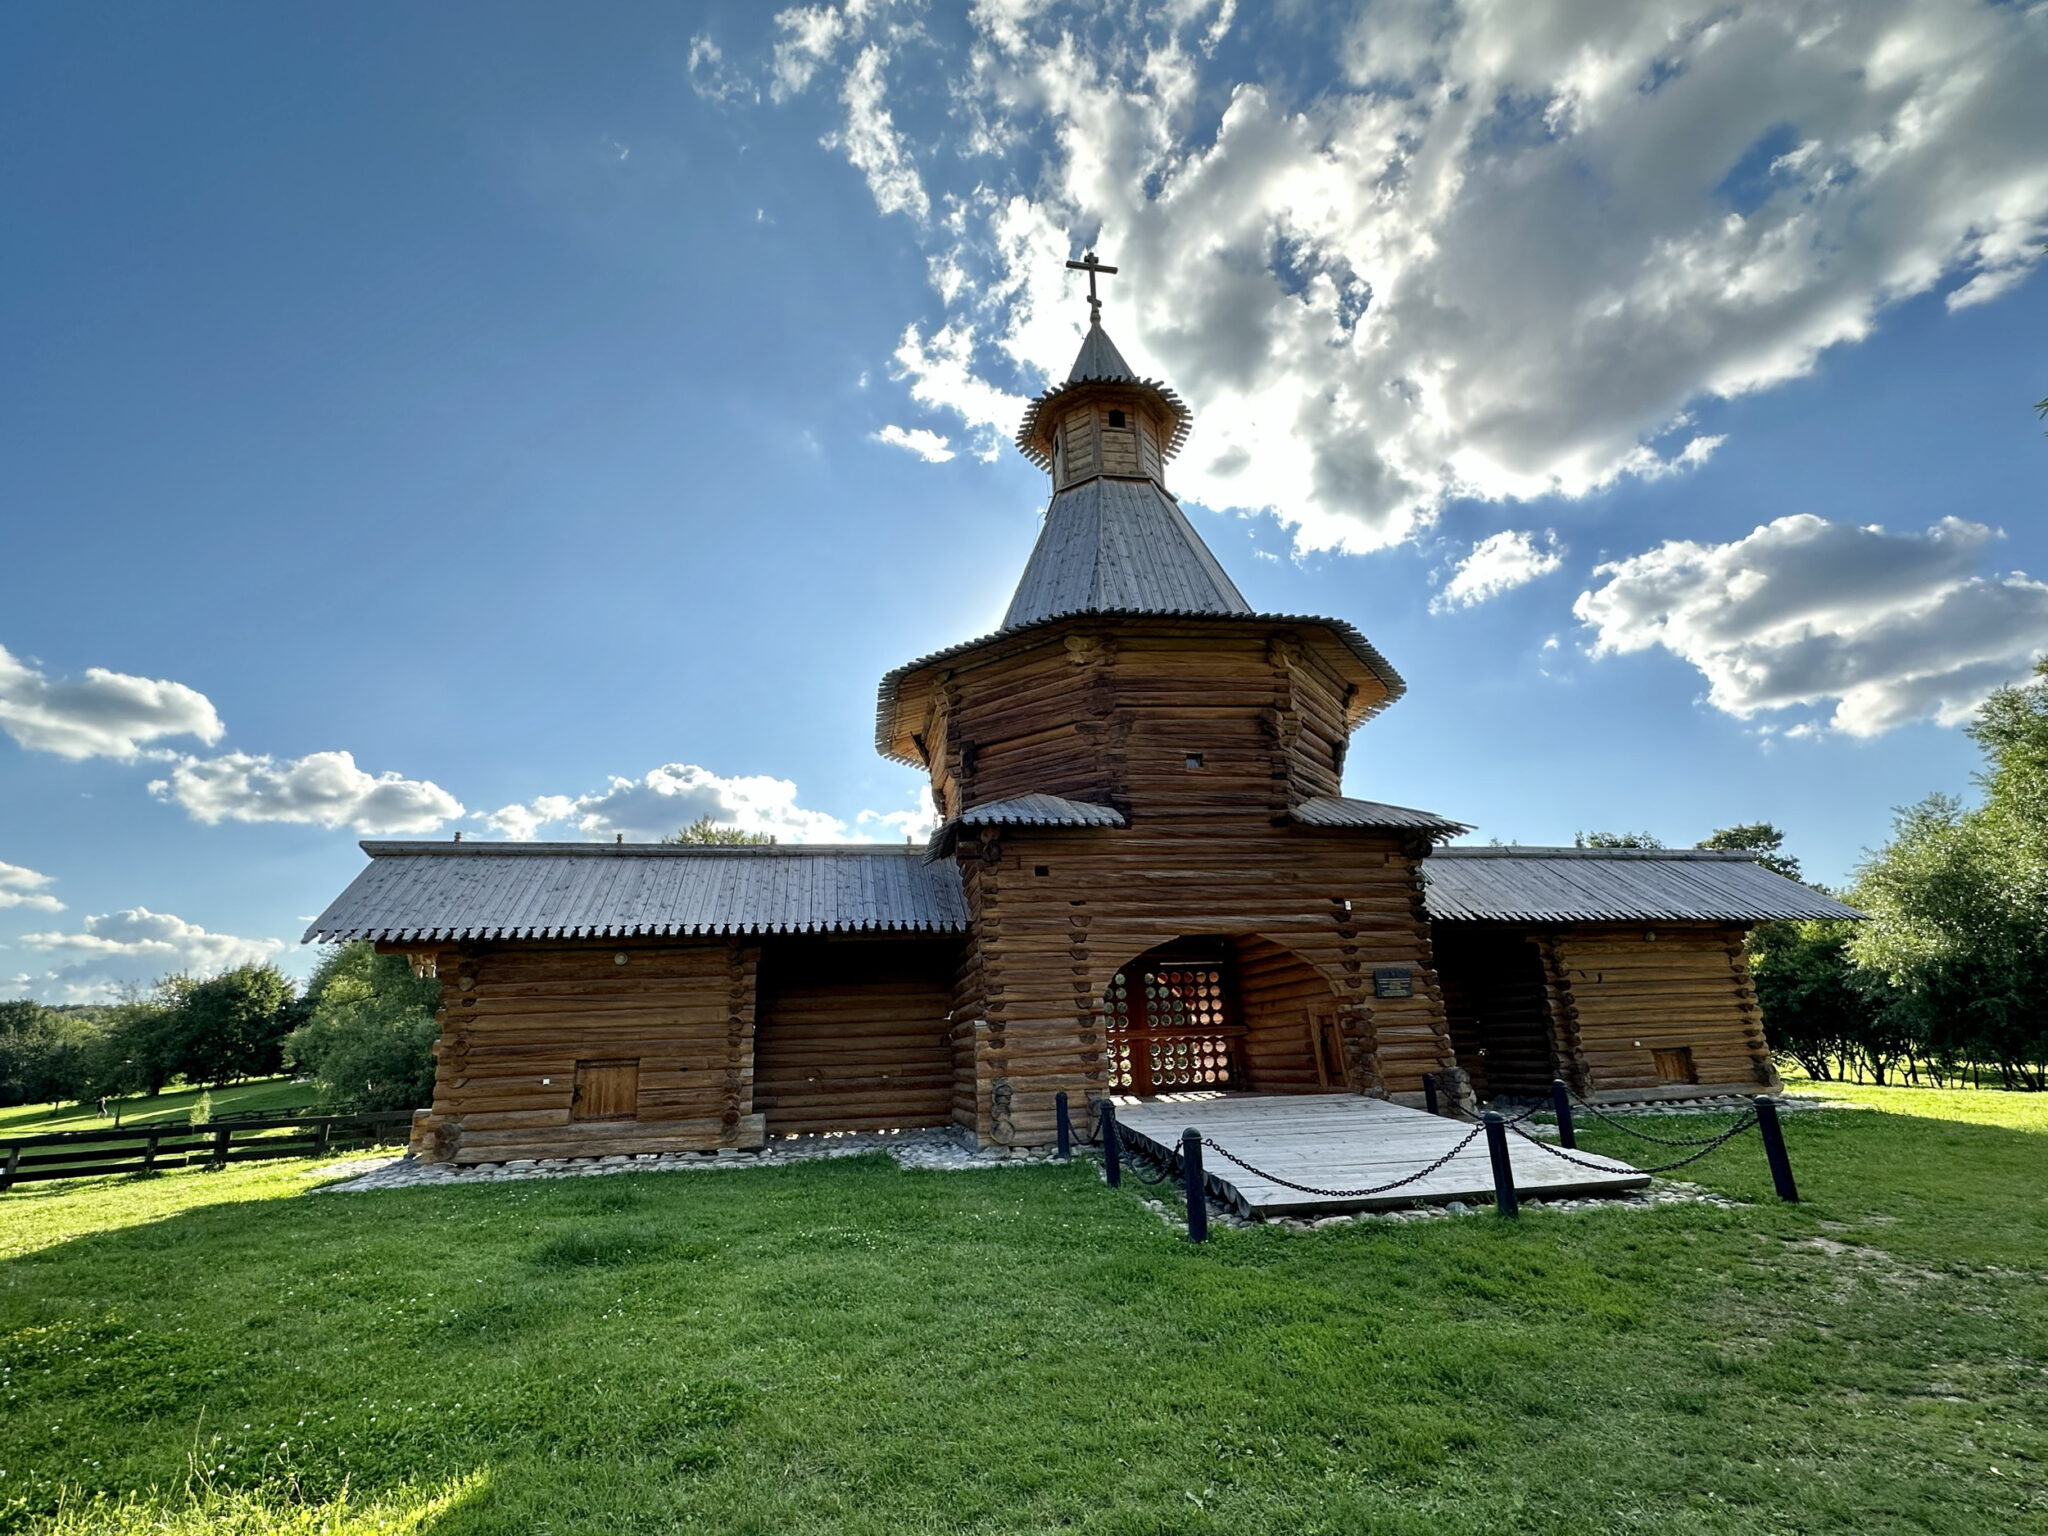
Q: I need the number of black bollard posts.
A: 7